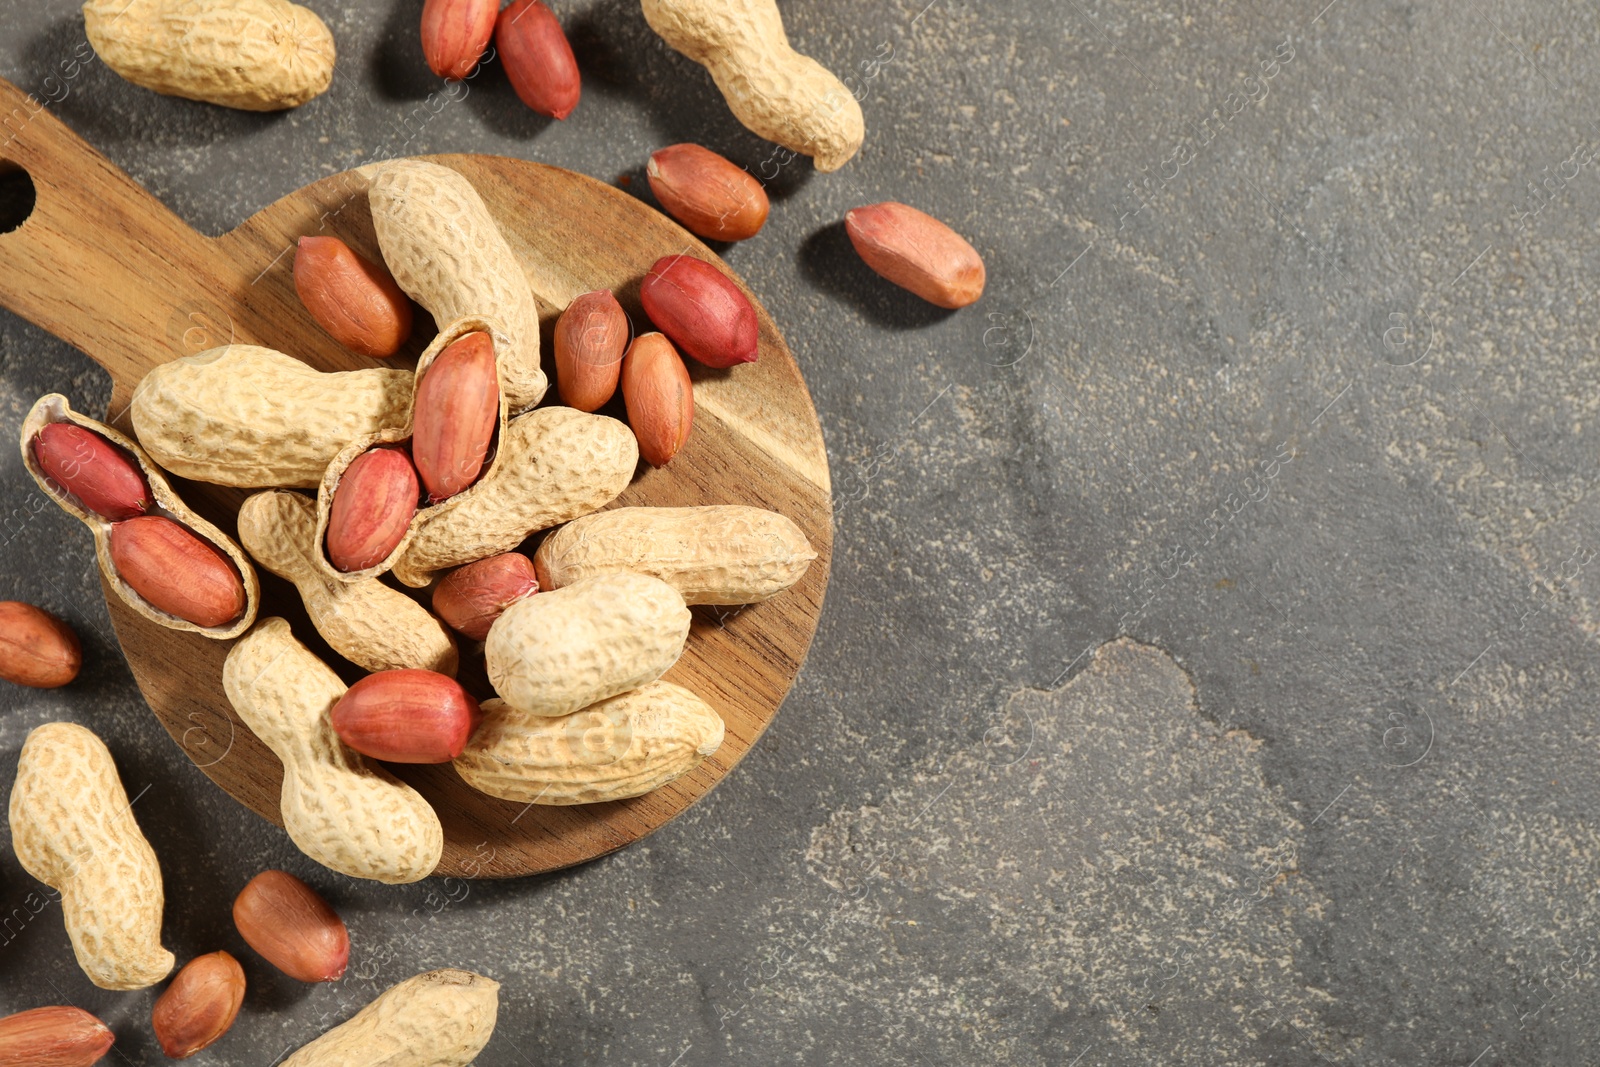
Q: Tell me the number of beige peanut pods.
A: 14